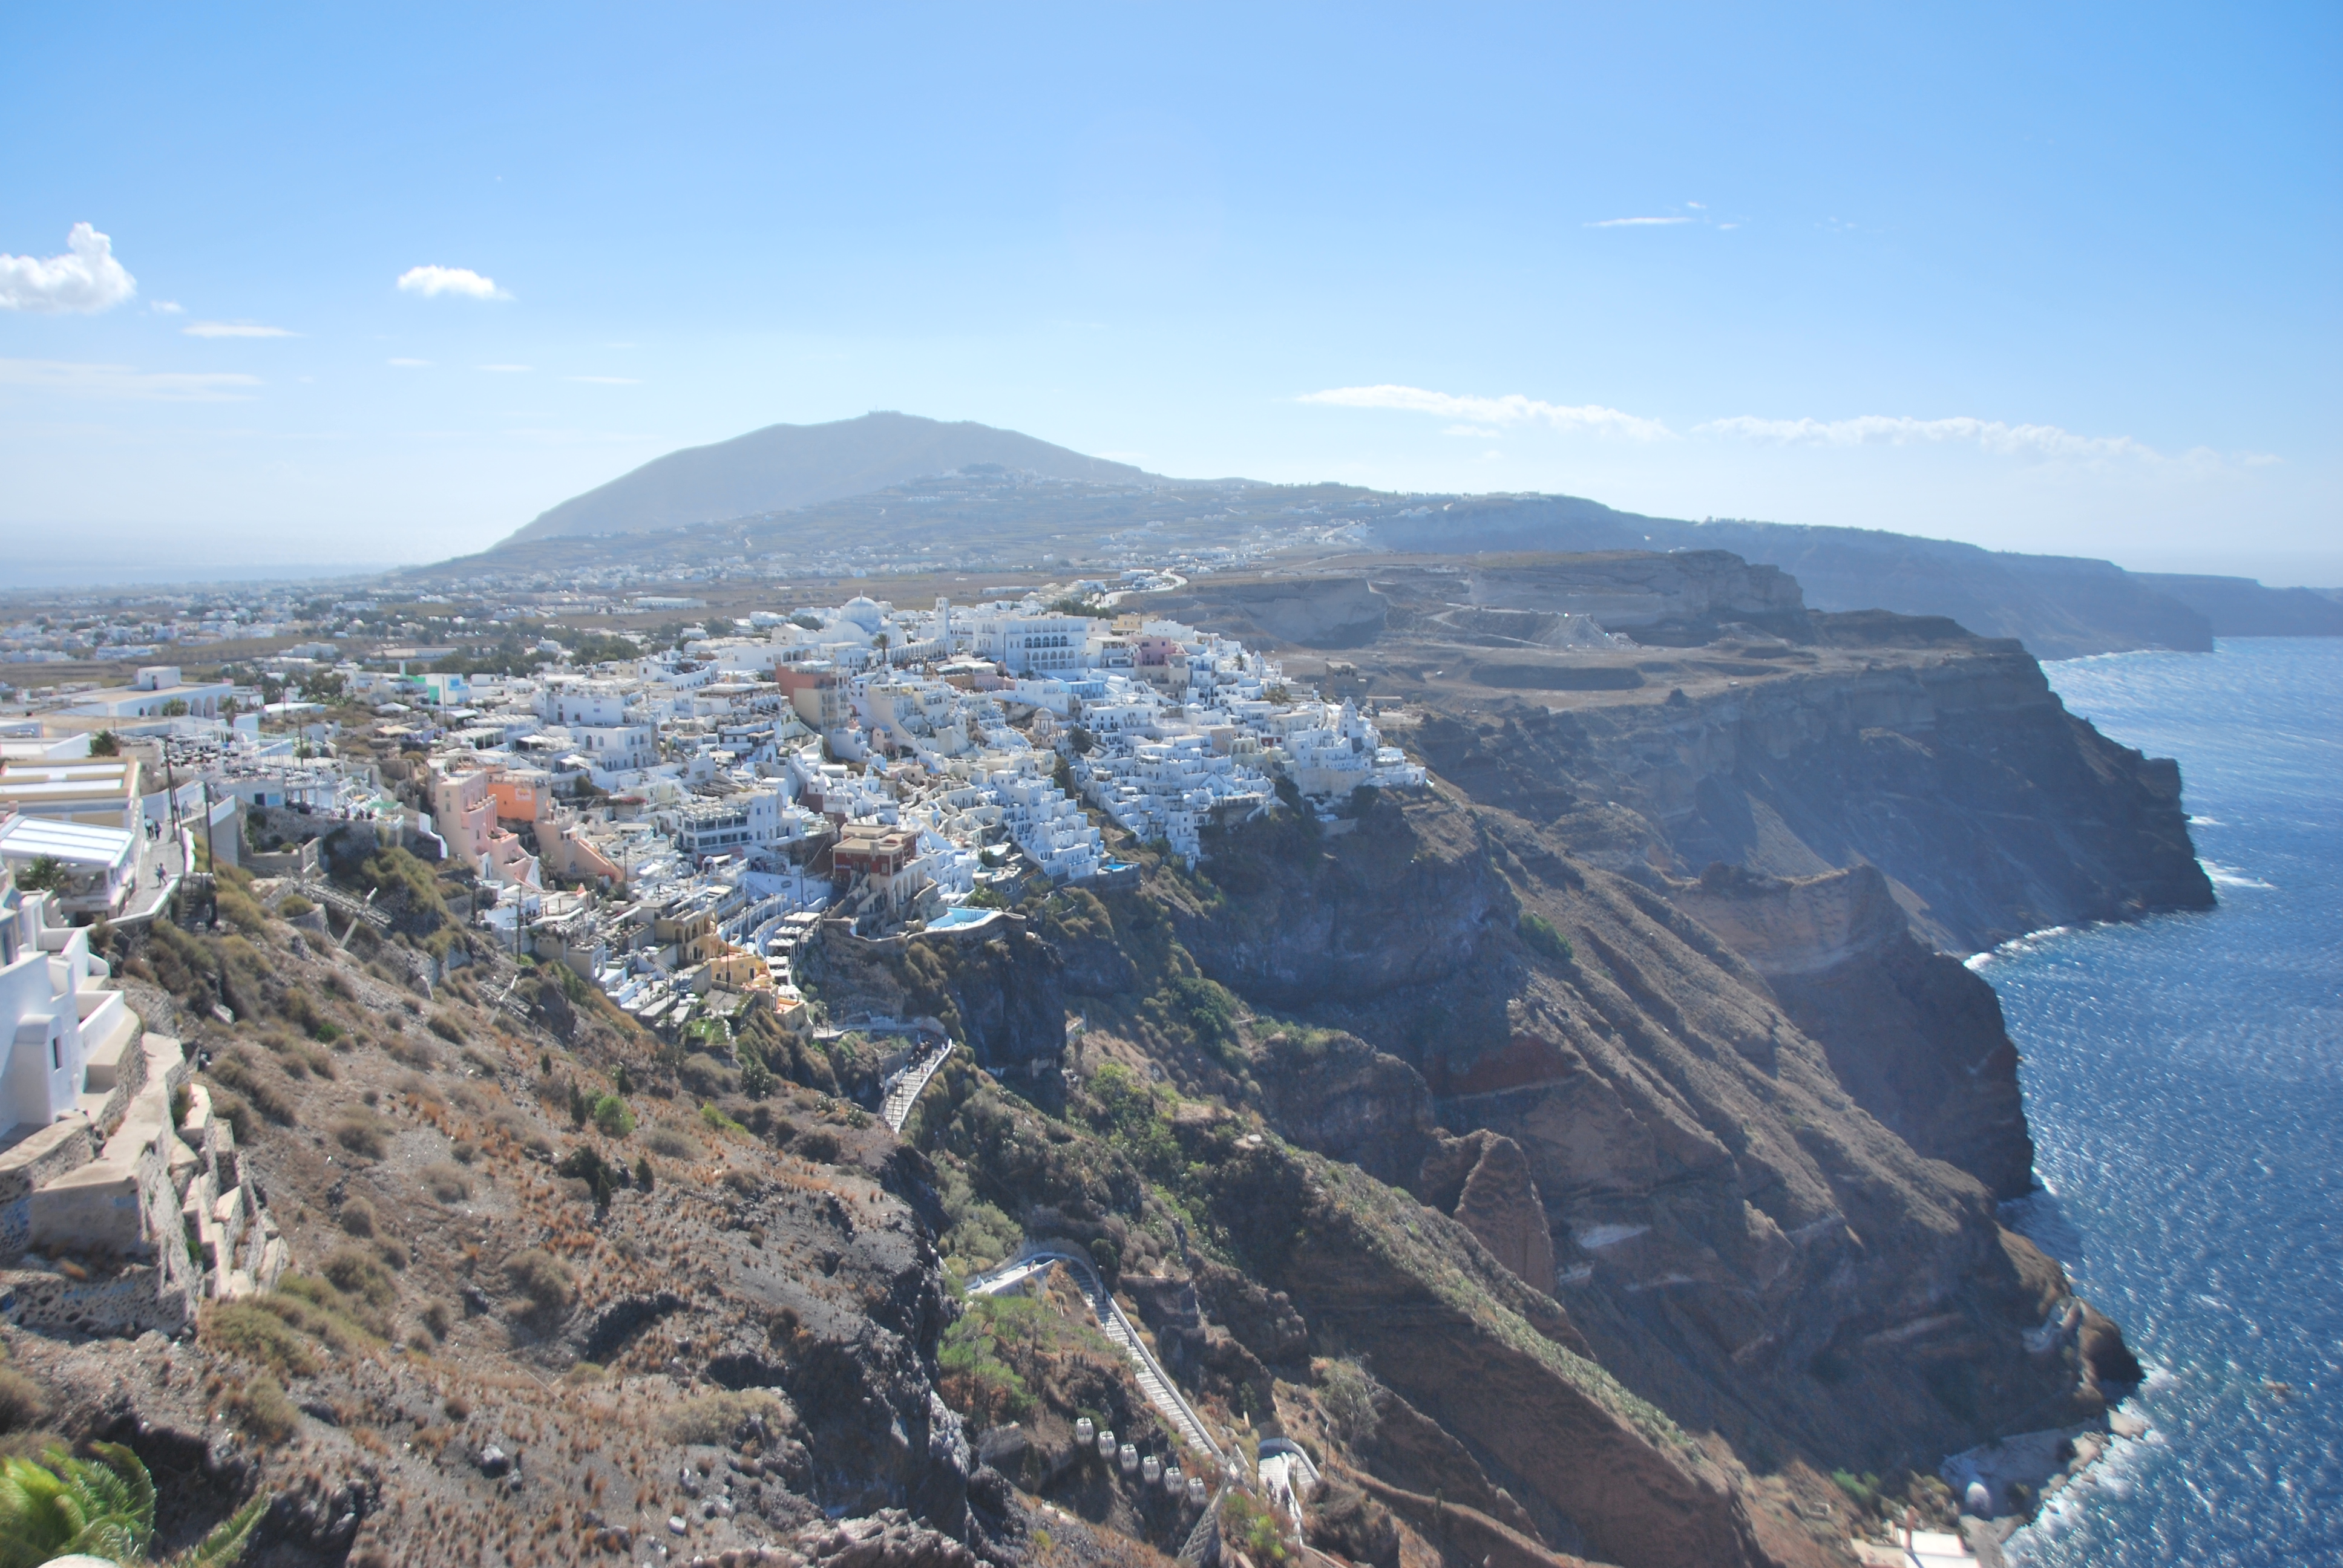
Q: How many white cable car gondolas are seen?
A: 6